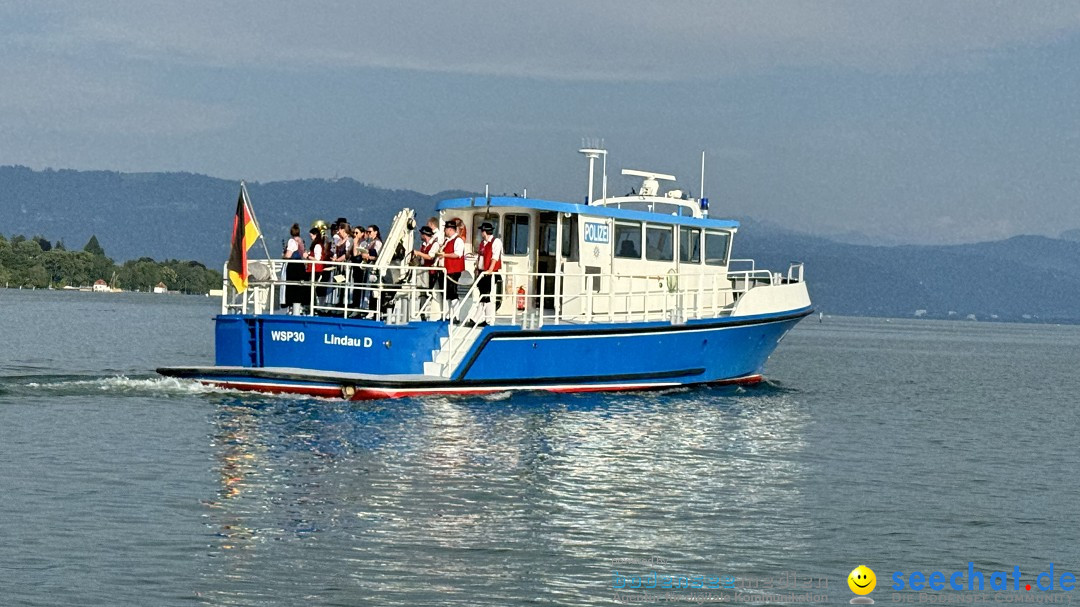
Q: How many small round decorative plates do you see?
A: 0